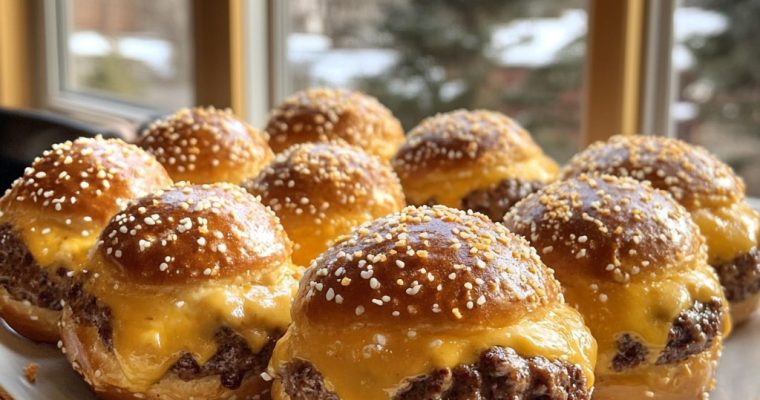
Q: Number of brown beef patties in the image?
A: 6